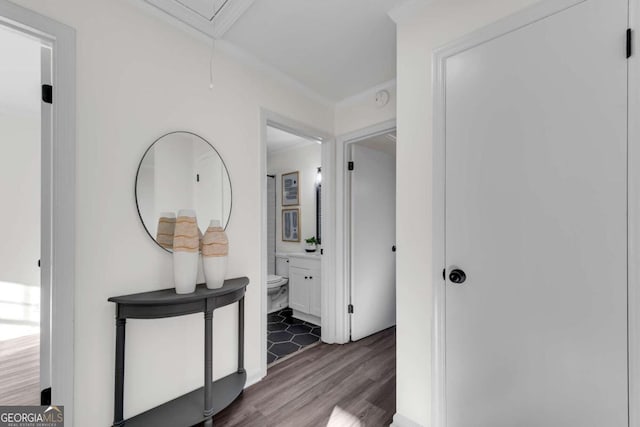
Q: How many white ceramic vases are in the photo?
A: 2